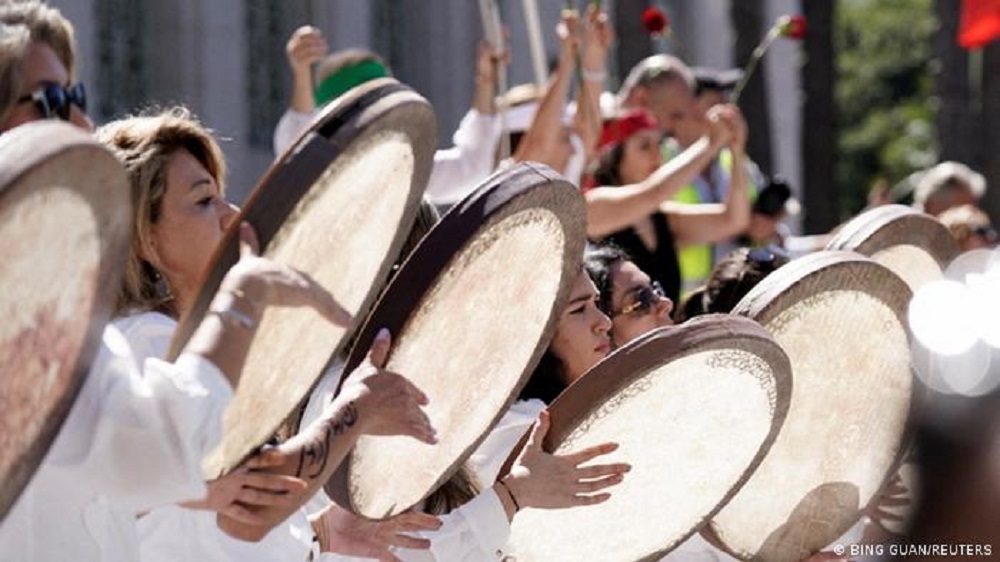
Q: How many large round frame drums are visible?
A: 6